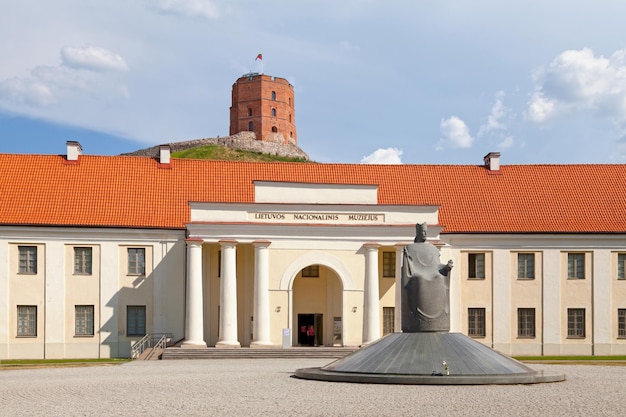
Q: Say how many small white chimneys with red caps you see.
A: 3